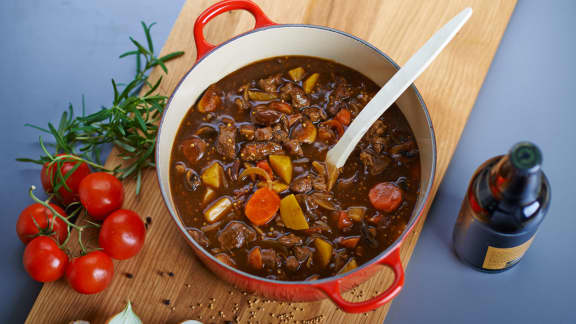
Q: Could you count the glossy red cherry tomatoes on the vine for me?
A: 6